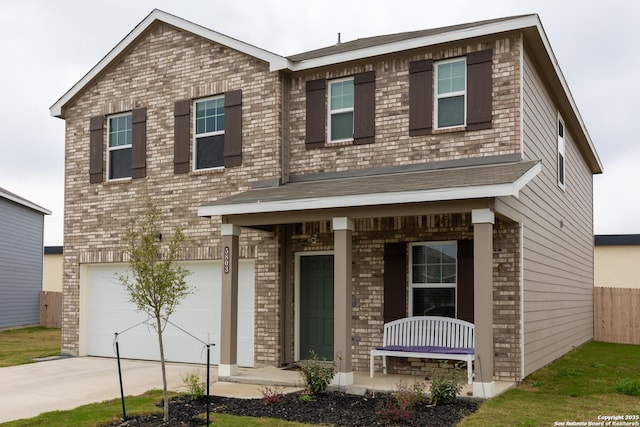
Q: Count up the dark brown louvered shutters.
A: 10